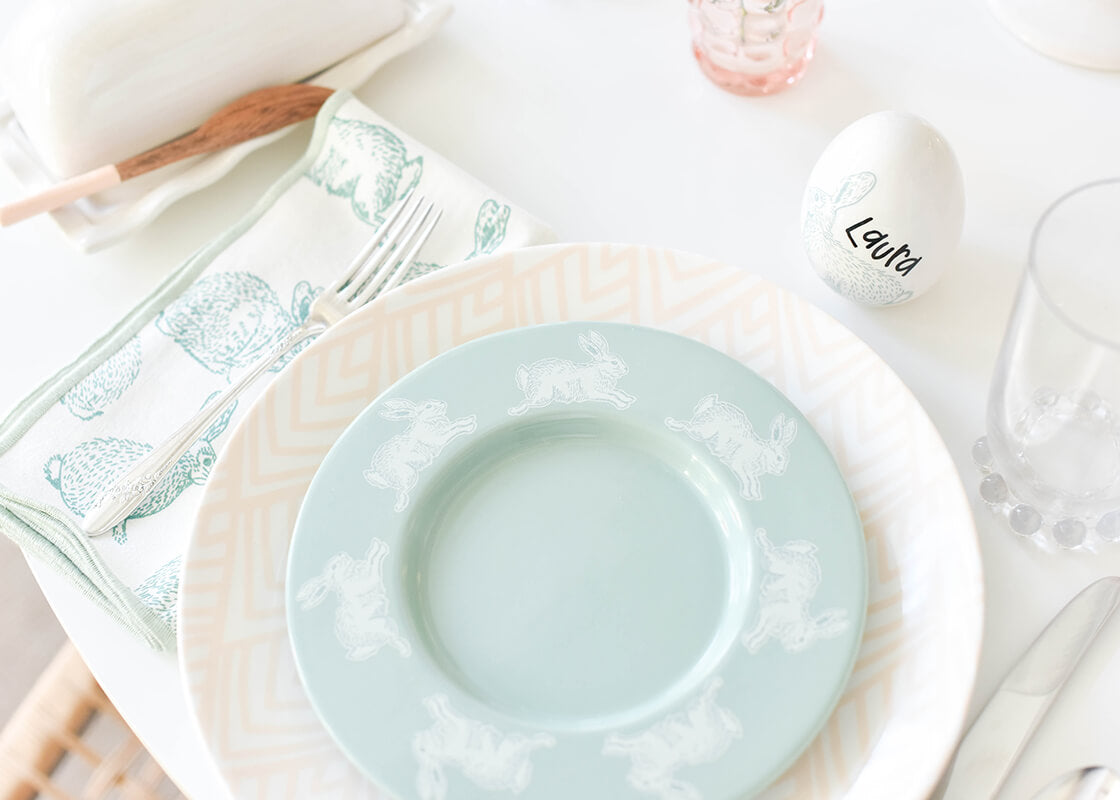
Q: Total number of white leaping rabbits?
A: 7